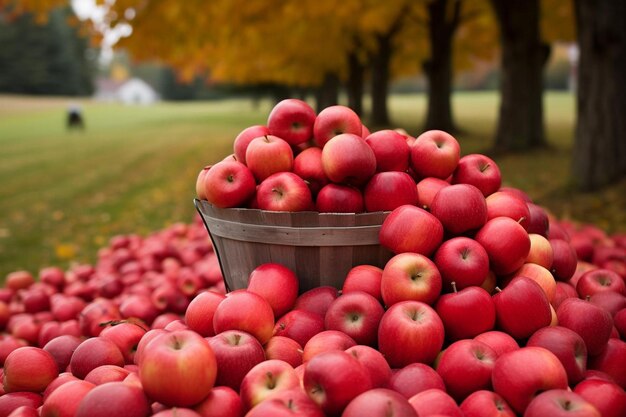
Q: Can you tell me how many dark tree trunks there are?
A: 6